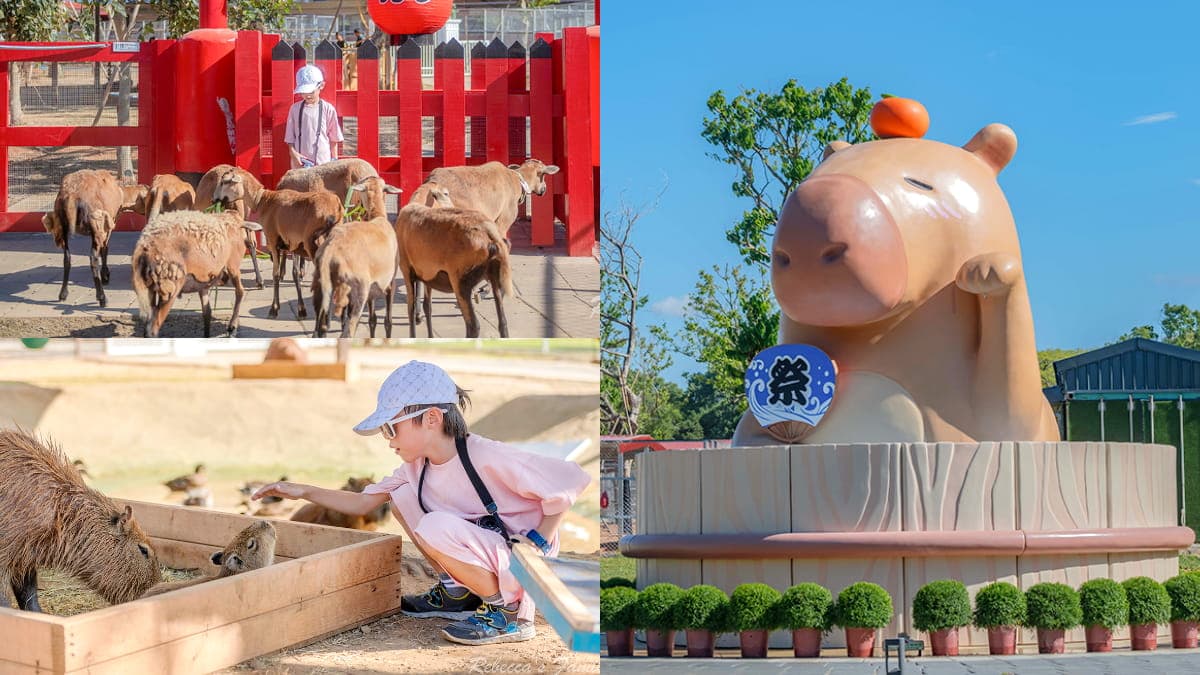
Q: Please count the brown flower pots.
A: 12